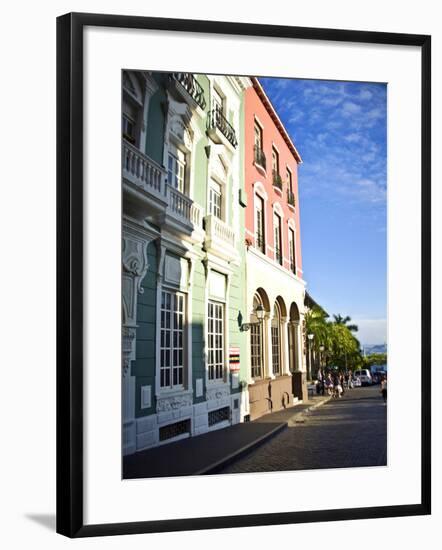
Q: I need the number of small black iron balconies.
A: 5